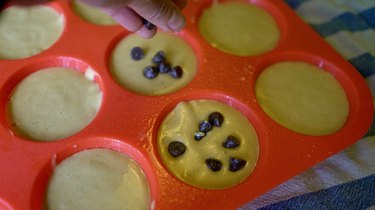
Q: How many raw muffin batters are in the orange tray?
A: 8